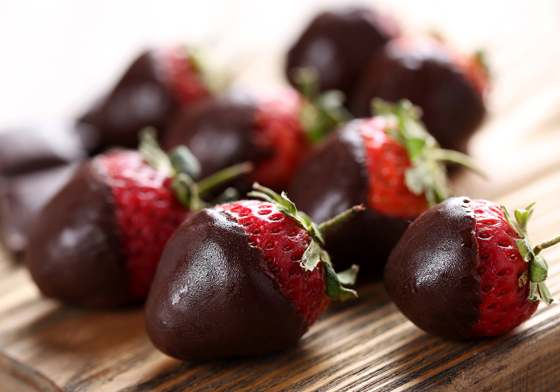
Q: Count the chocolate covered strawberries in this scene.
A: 8